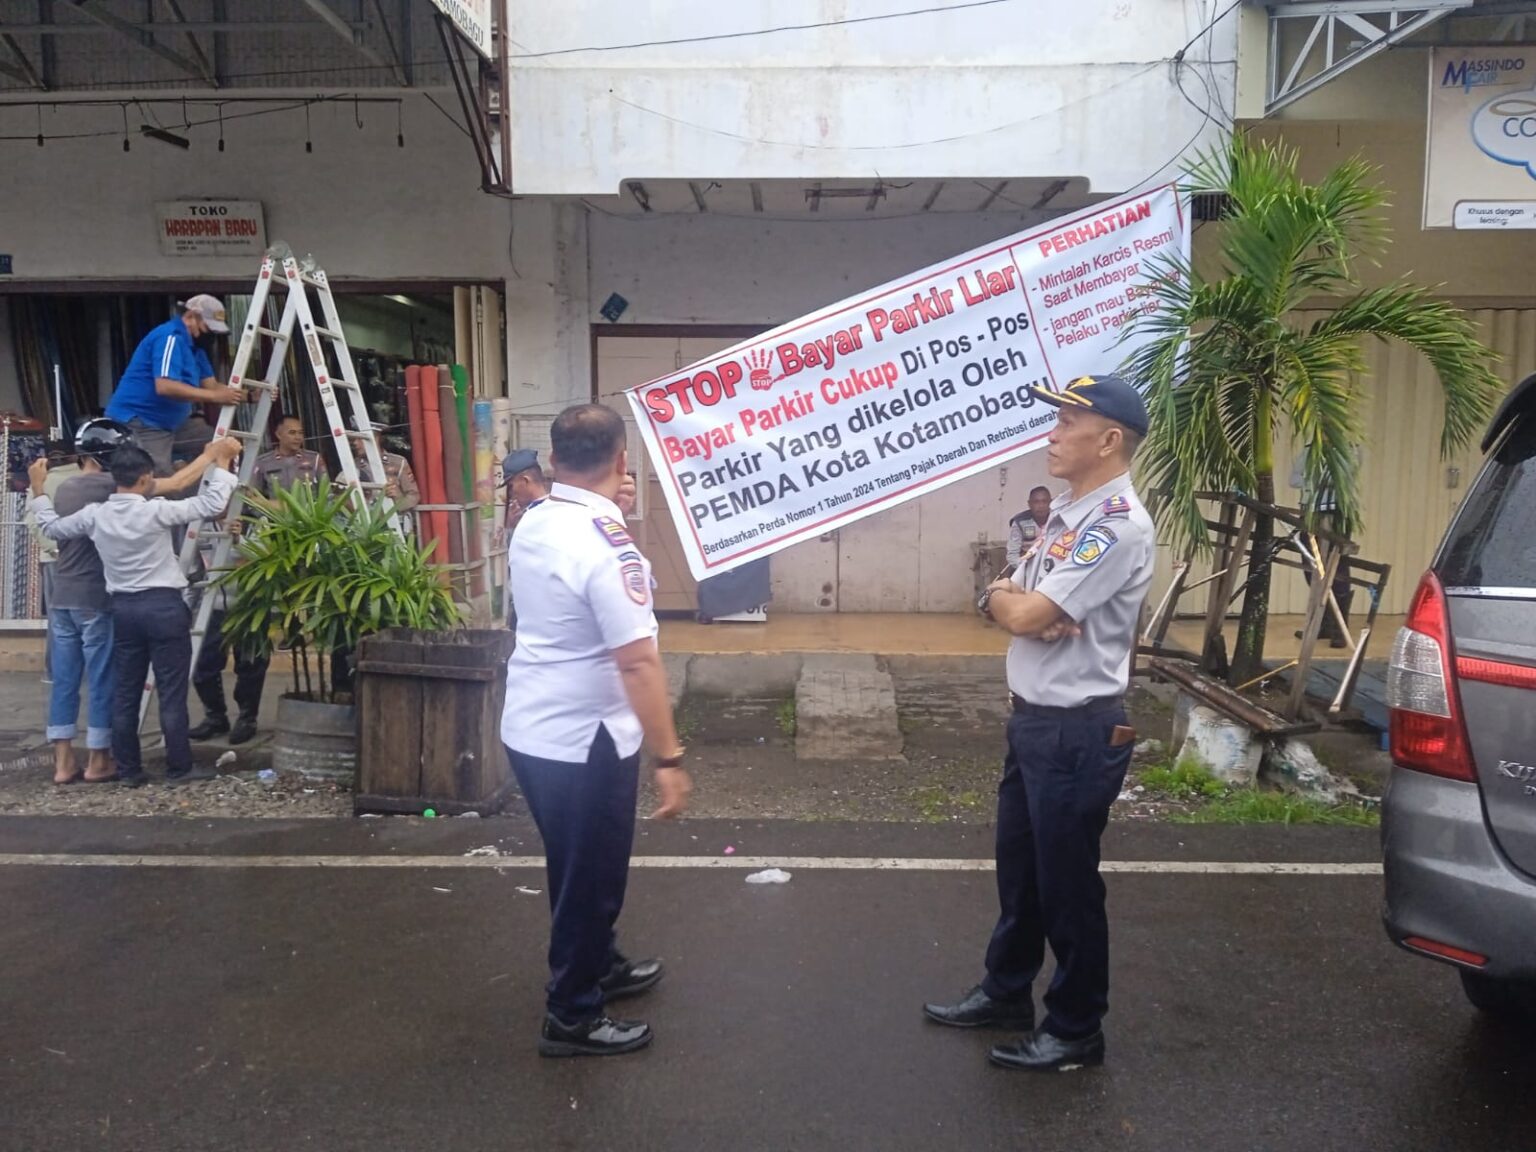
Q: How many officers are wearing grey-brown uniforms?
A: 2